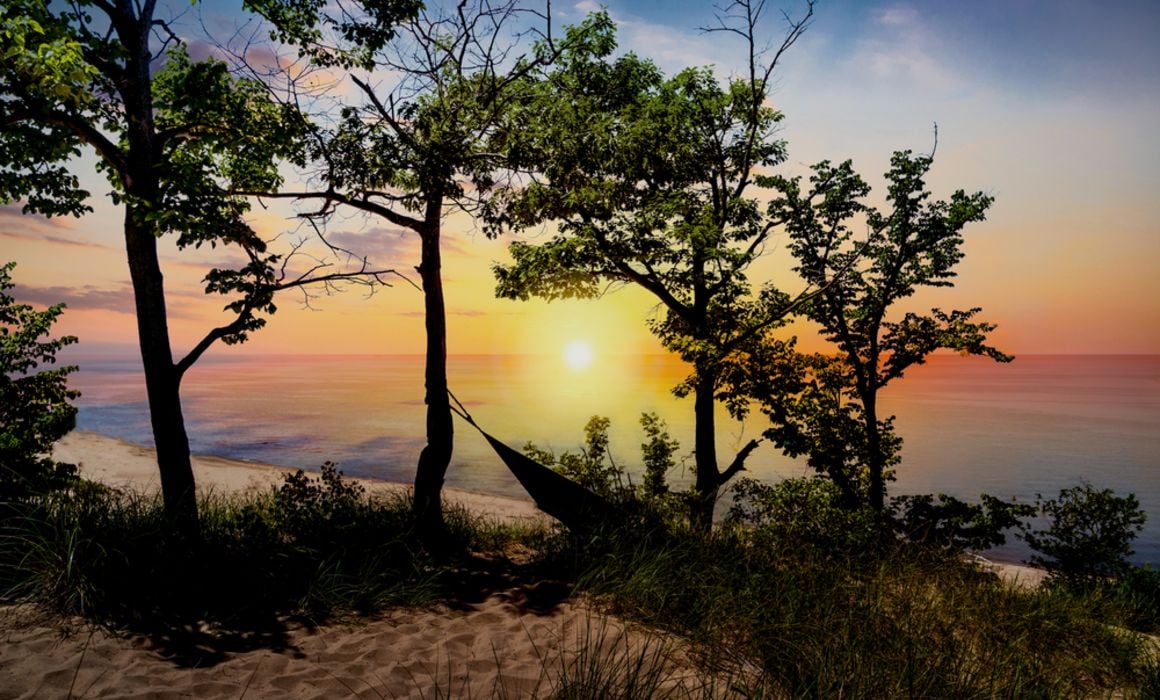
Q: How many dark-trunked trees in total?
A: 4